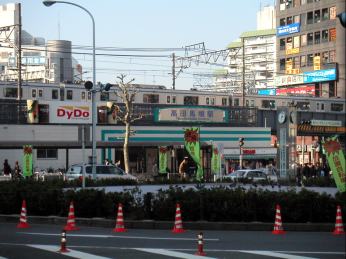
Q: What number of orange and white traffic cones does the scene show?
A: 6